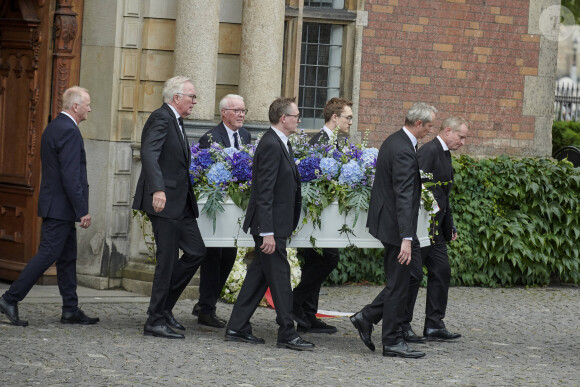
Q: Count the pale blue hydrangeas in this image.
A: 5